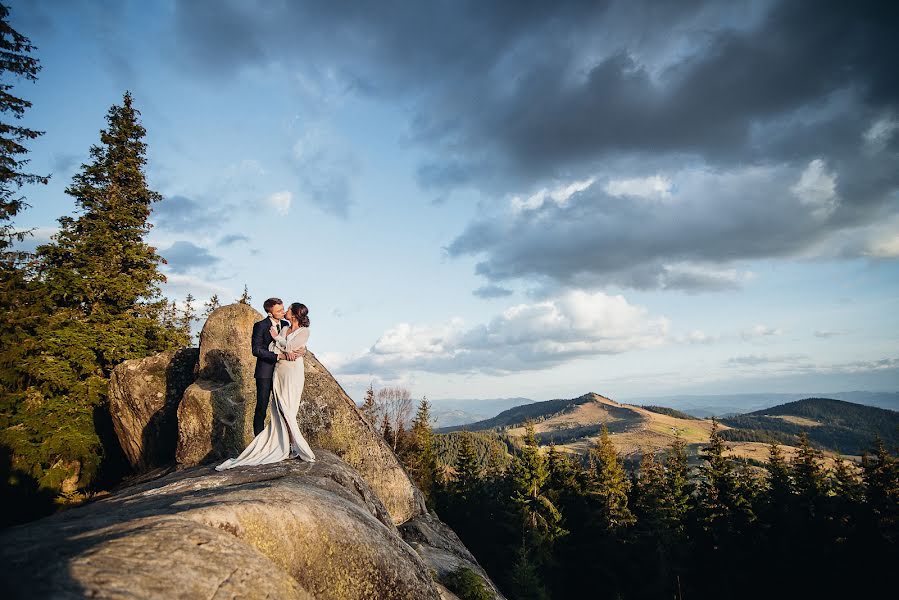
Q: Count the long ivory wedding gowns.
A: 1